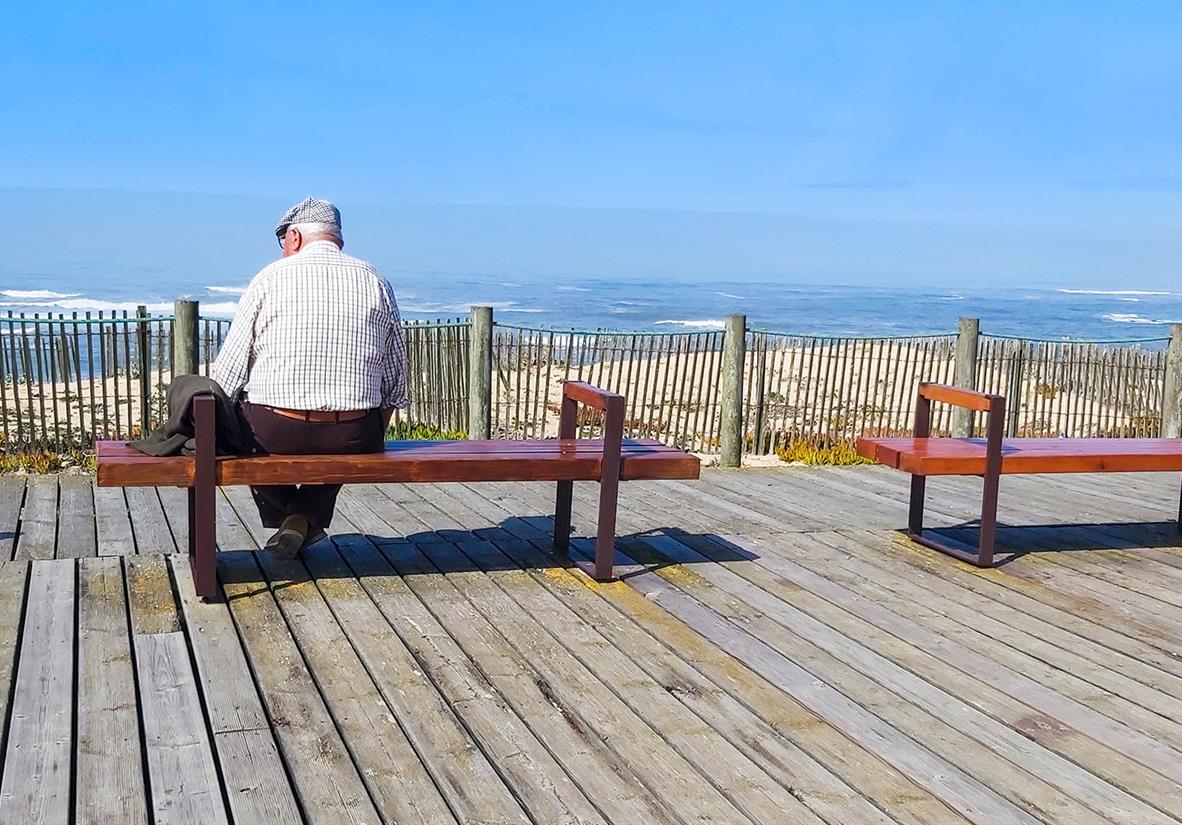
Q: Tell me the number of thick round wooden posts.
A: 5